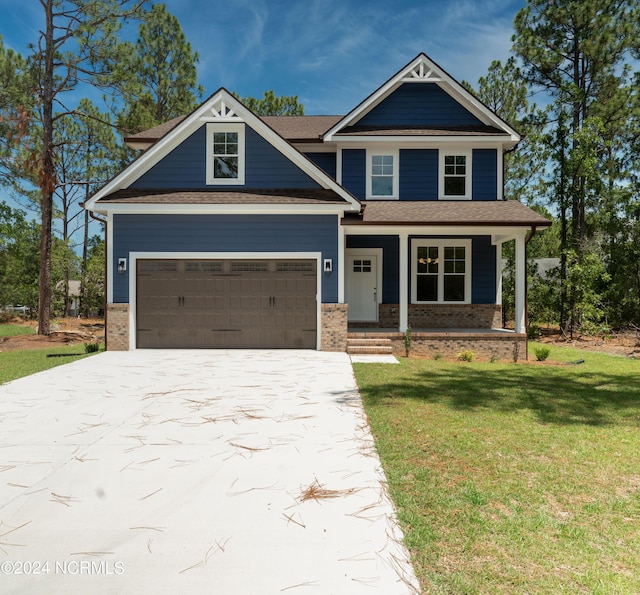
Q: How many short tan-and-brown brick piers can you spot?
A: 2